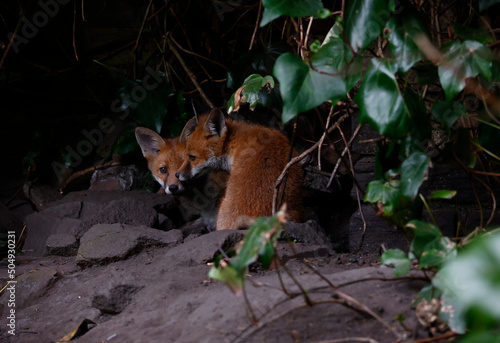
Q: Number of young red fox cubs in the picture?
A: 2